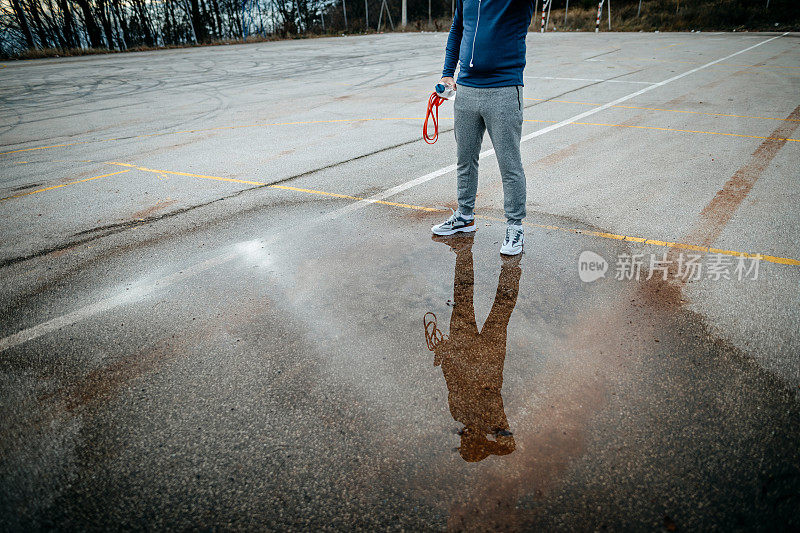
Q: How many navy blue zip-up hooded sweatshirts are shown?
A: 1